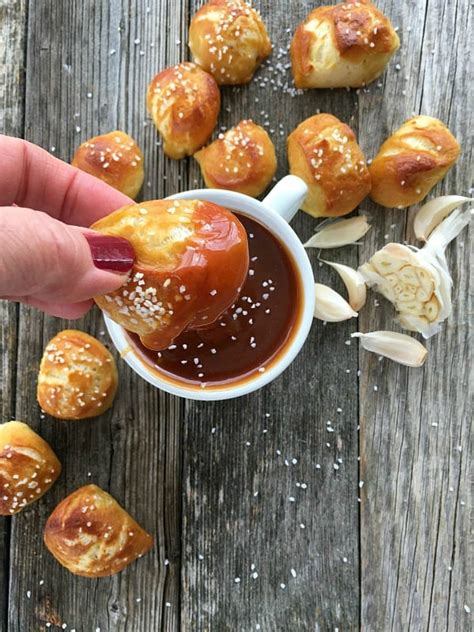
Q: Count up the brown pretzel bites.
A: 11